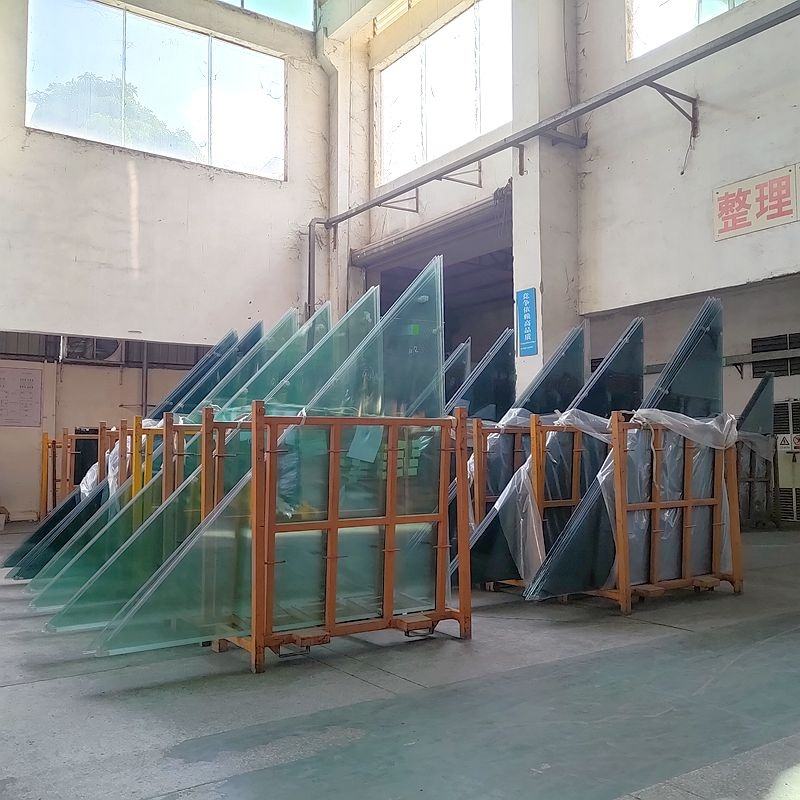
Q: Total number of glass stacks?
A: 12